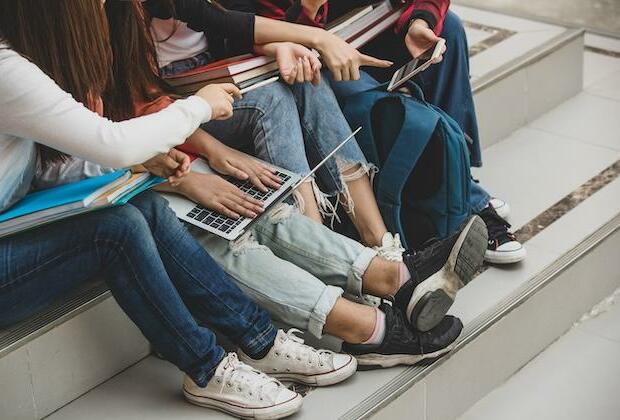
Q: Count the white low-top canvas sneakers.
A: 2